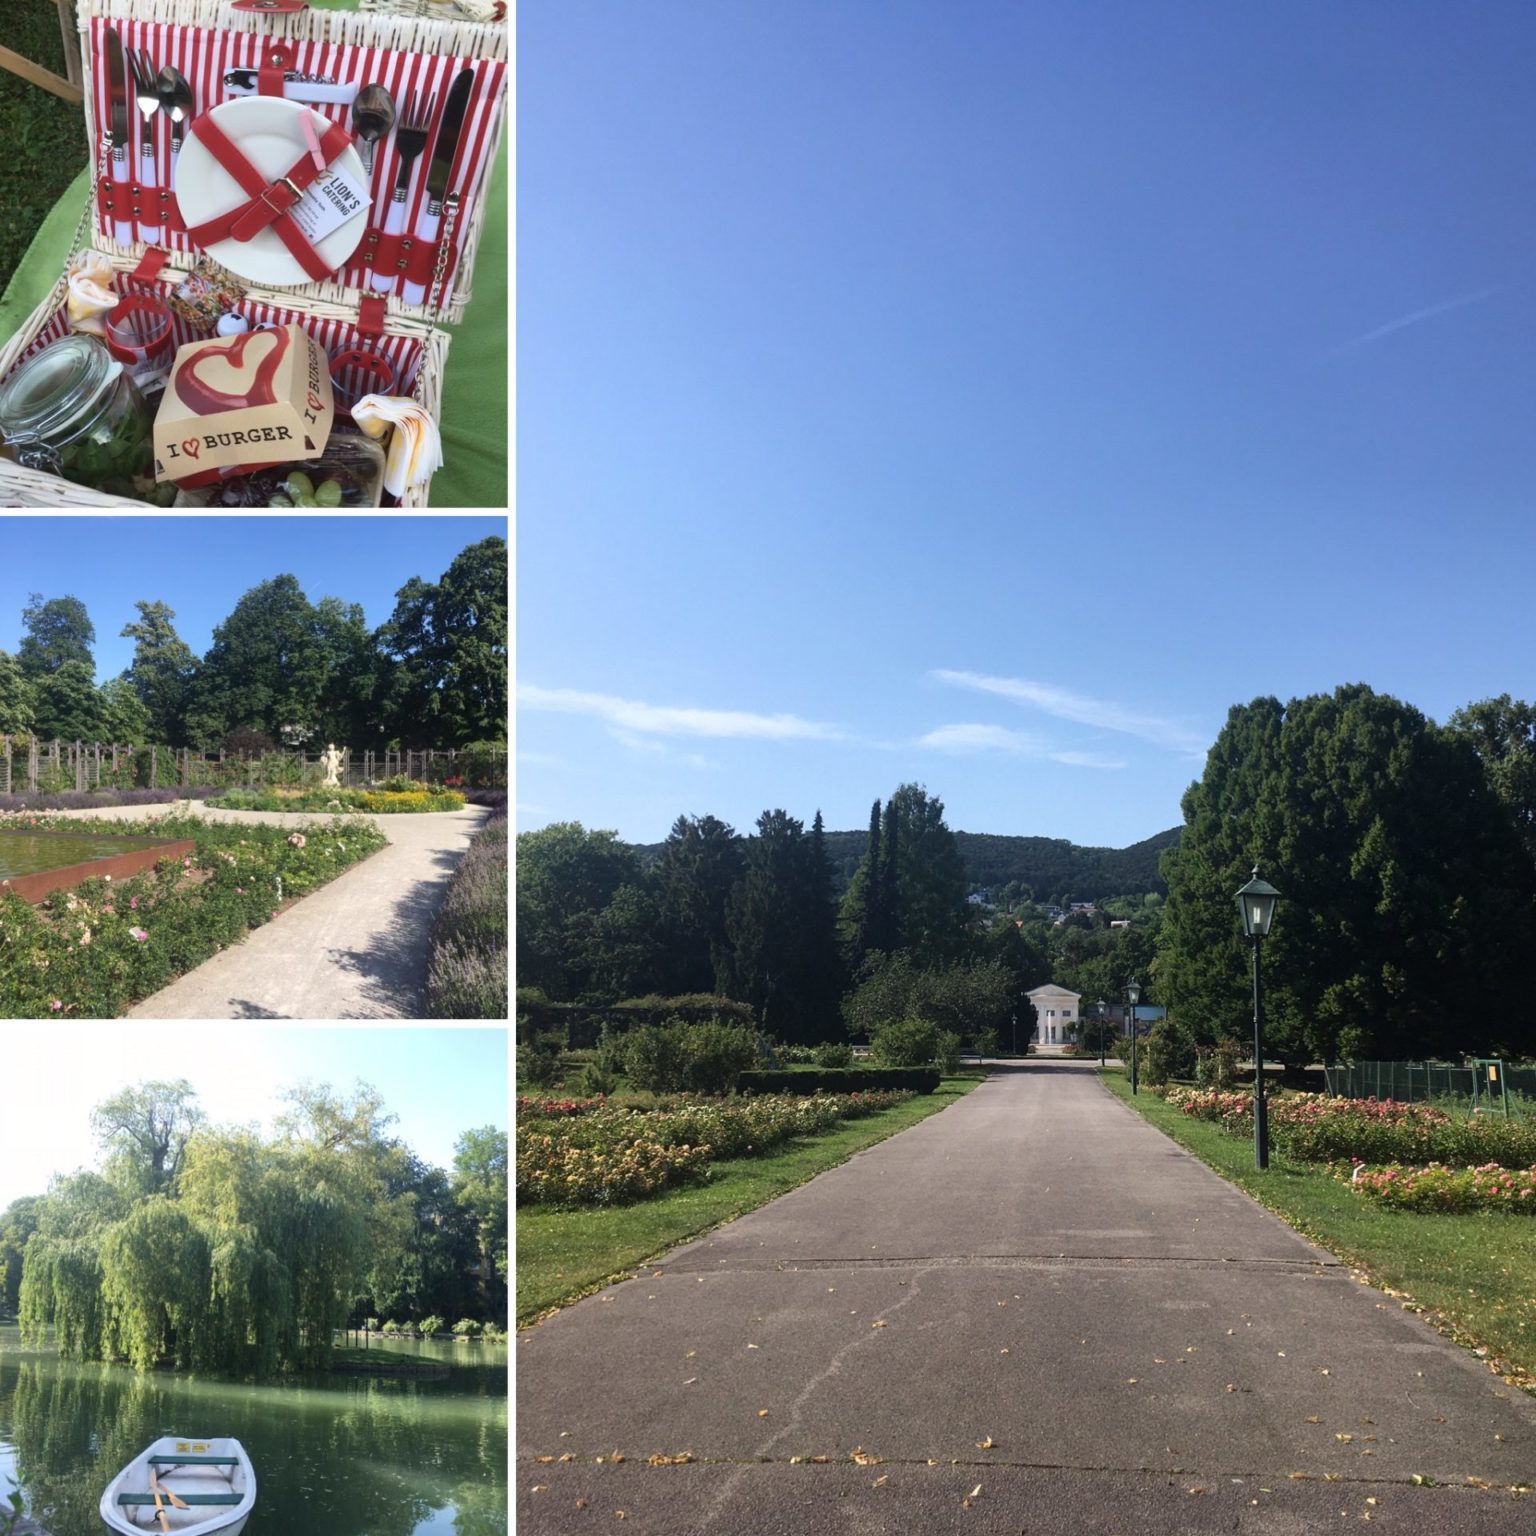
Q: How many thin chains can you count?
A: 2